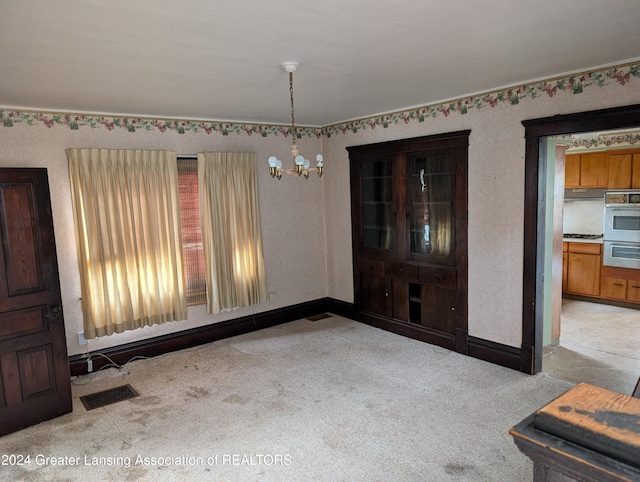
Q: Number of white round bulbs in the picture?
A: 4